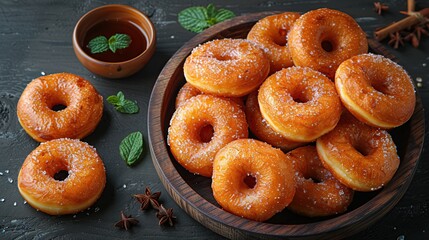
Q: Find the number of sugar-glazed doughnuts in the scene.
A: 13